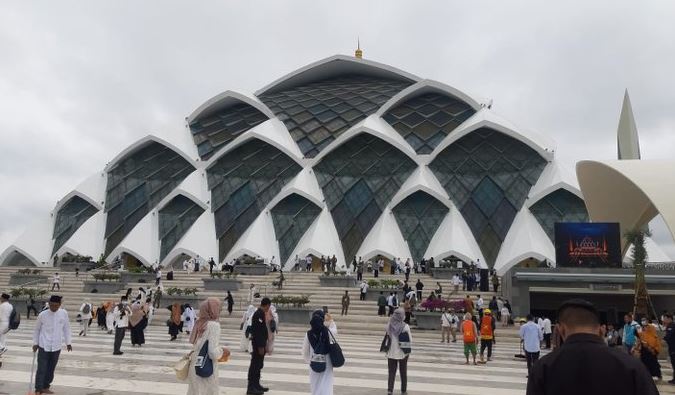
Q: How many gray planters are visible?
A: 13